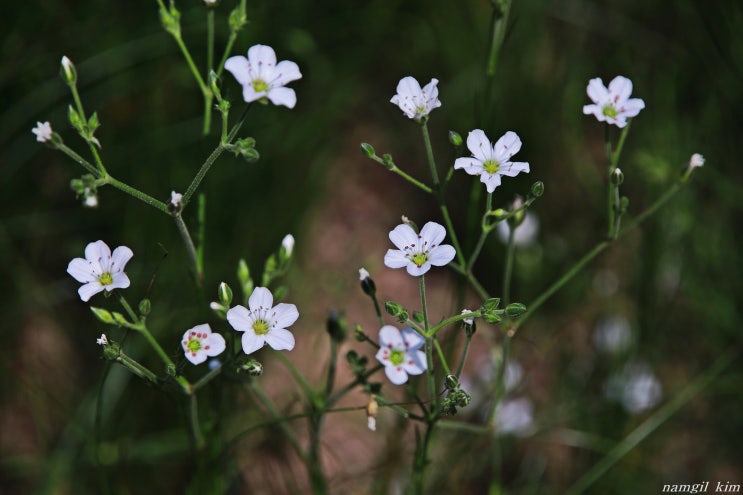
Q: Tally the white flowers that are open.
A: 9